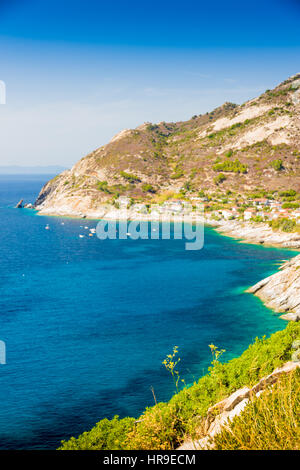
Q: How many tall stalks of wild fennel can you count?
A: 2